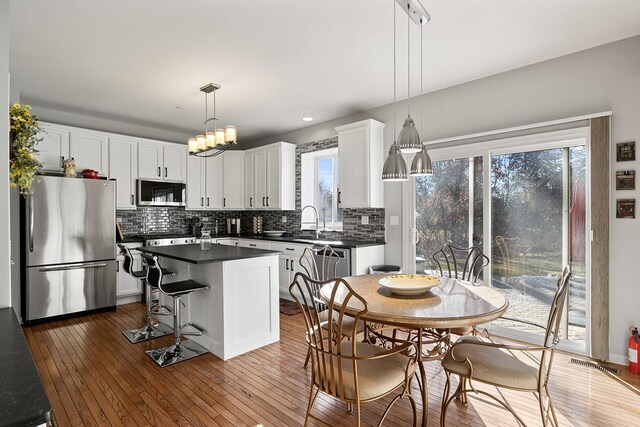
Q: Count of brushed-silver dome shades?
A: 3